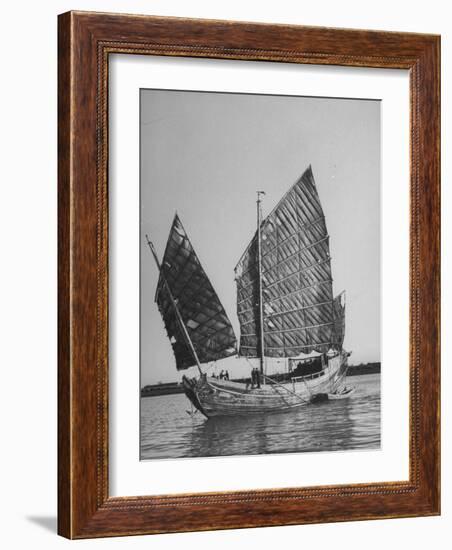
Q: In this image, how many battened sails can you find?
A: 3